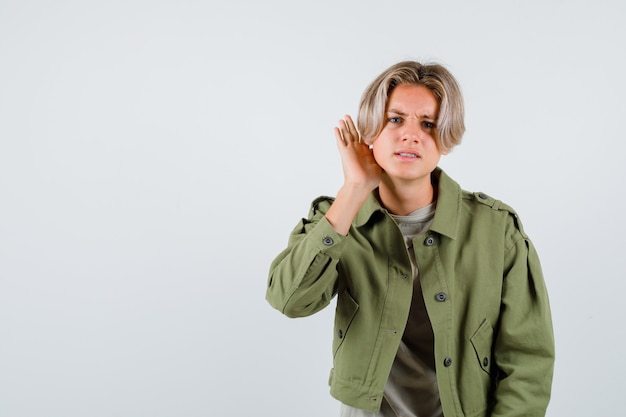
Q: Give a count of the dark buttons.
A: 7